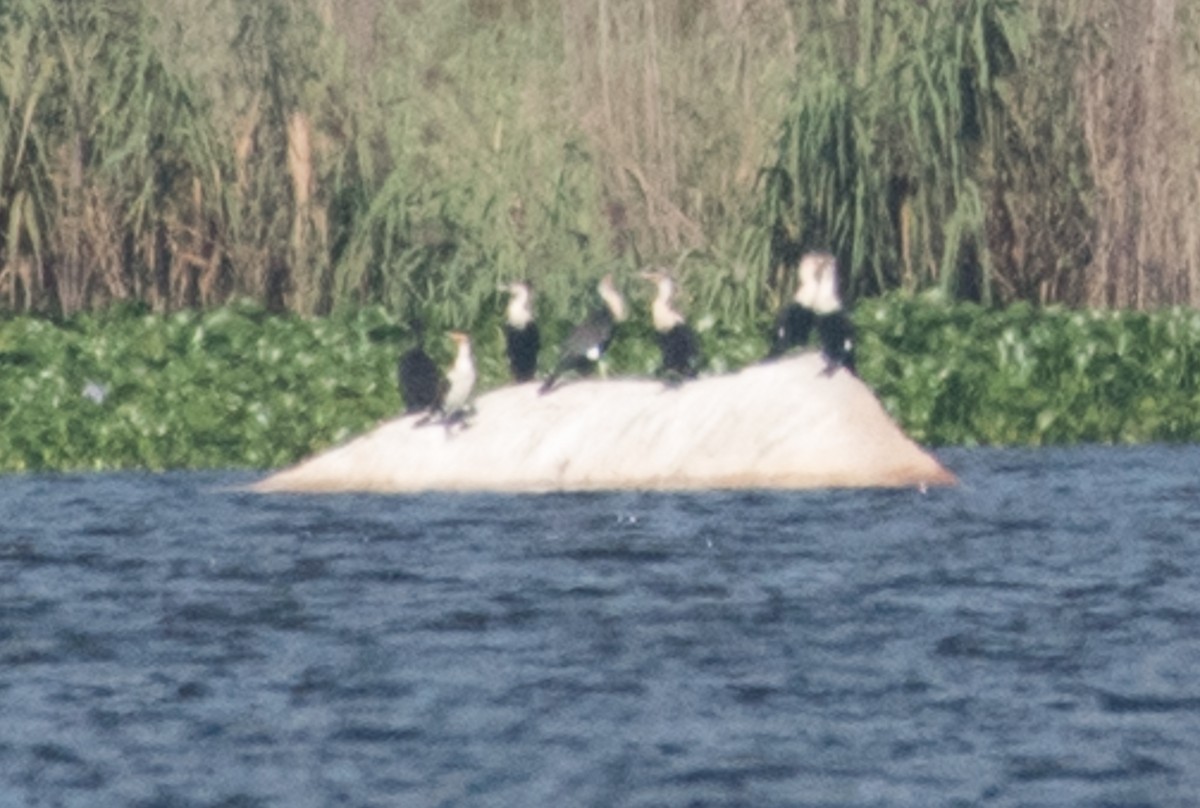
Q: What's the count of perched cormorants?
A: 7